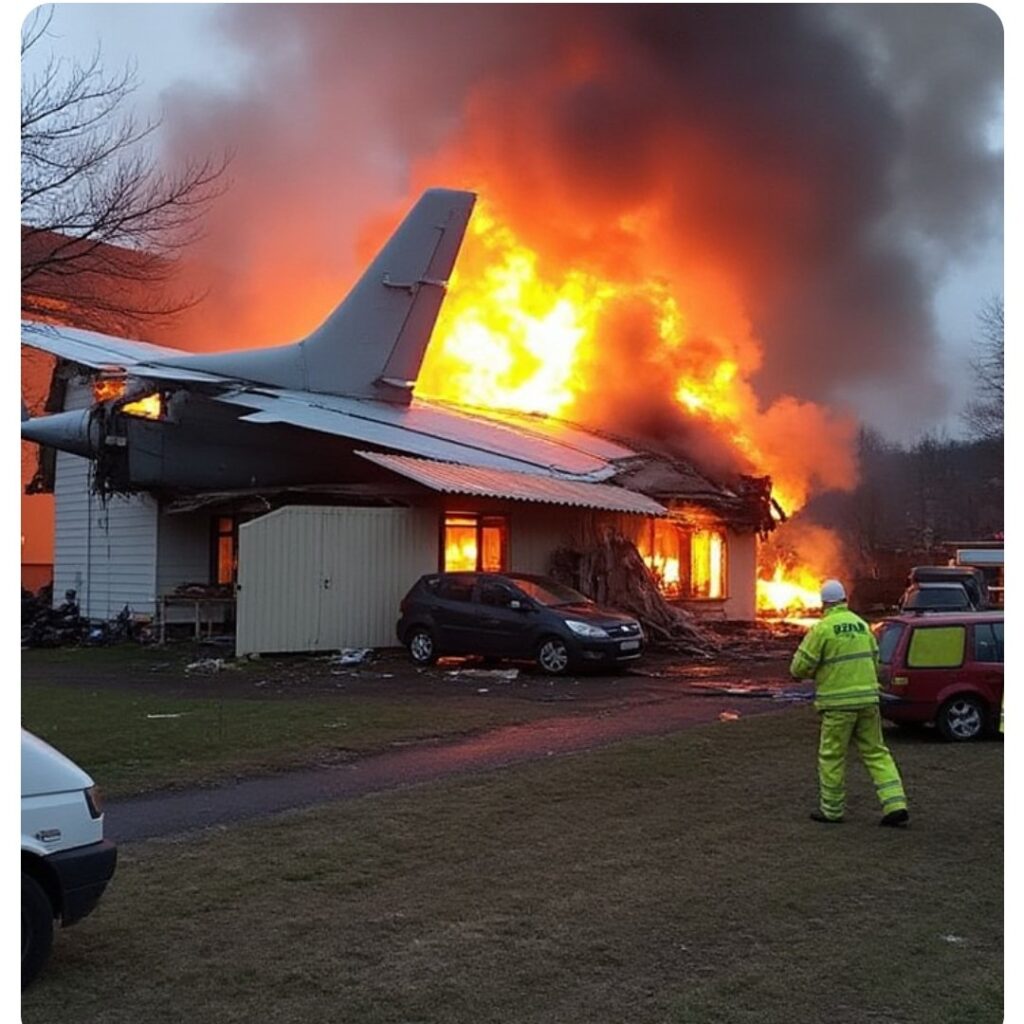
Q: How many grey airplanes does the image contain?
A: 1